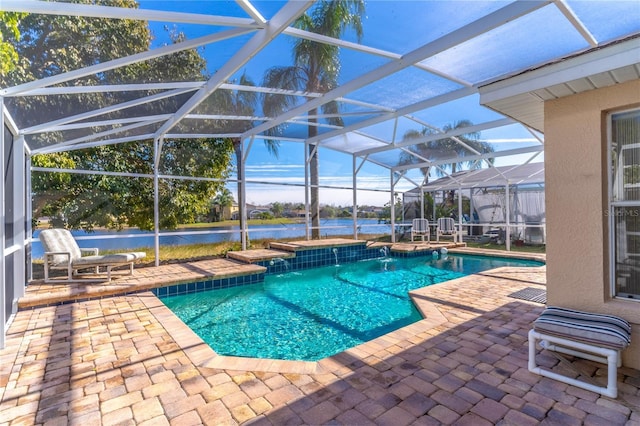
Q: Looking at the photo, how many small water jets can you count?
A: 3